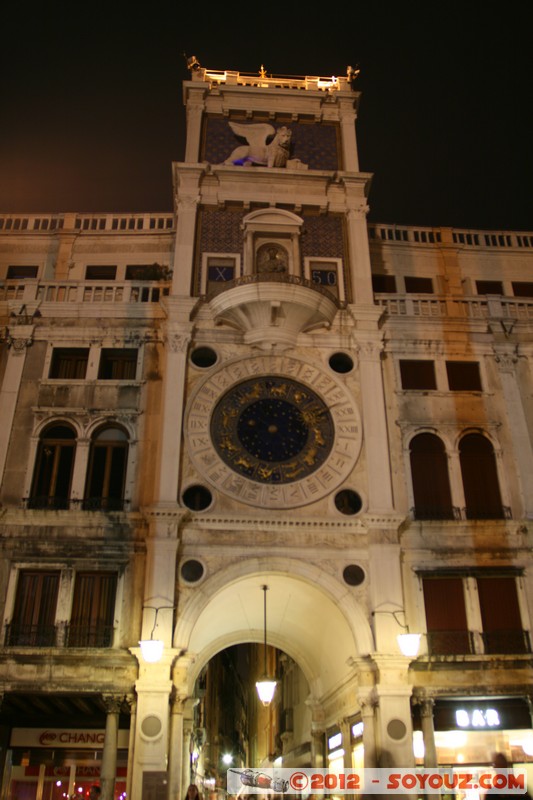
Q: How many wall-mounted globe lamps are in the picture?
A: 2